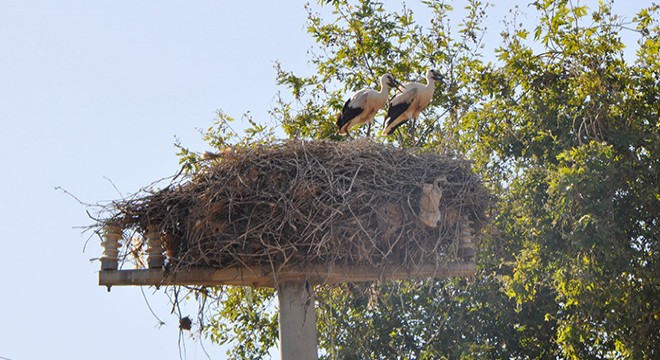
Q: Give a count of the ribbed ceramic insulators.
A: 3